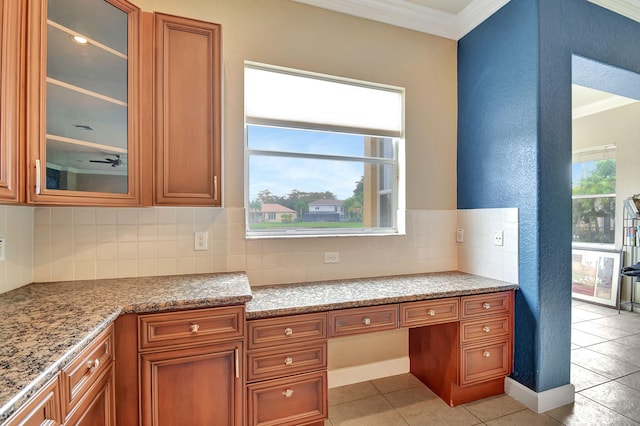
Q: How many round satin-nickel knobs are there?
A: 10